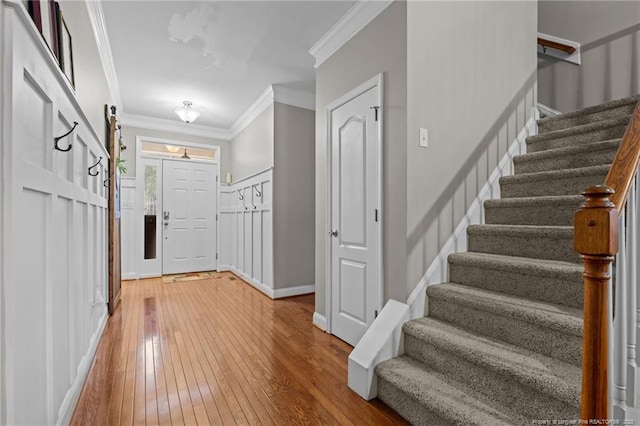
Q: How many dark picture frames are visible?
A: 3